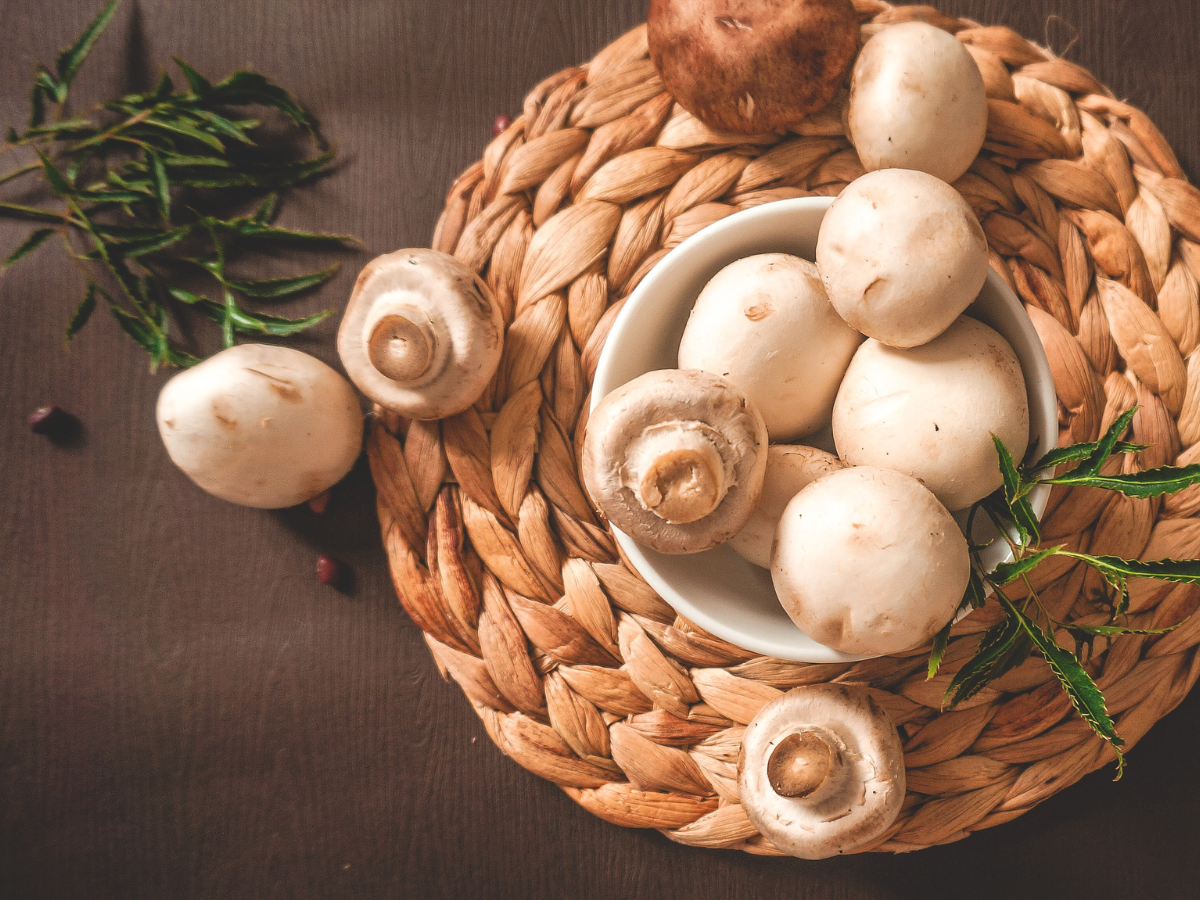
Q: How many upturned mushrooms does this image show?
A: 3